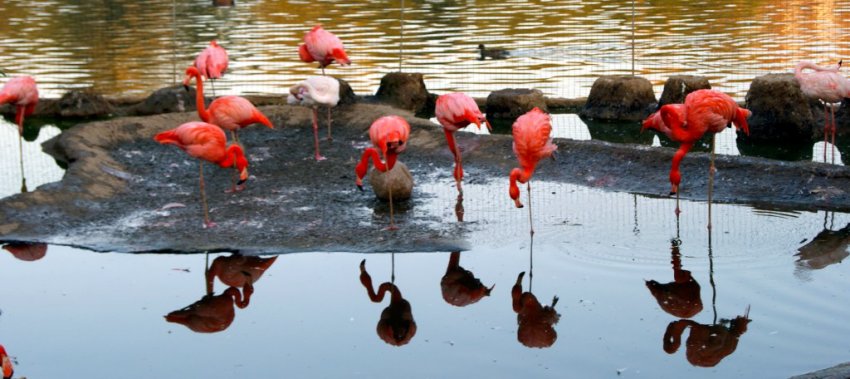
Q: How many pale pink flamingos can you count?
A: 2